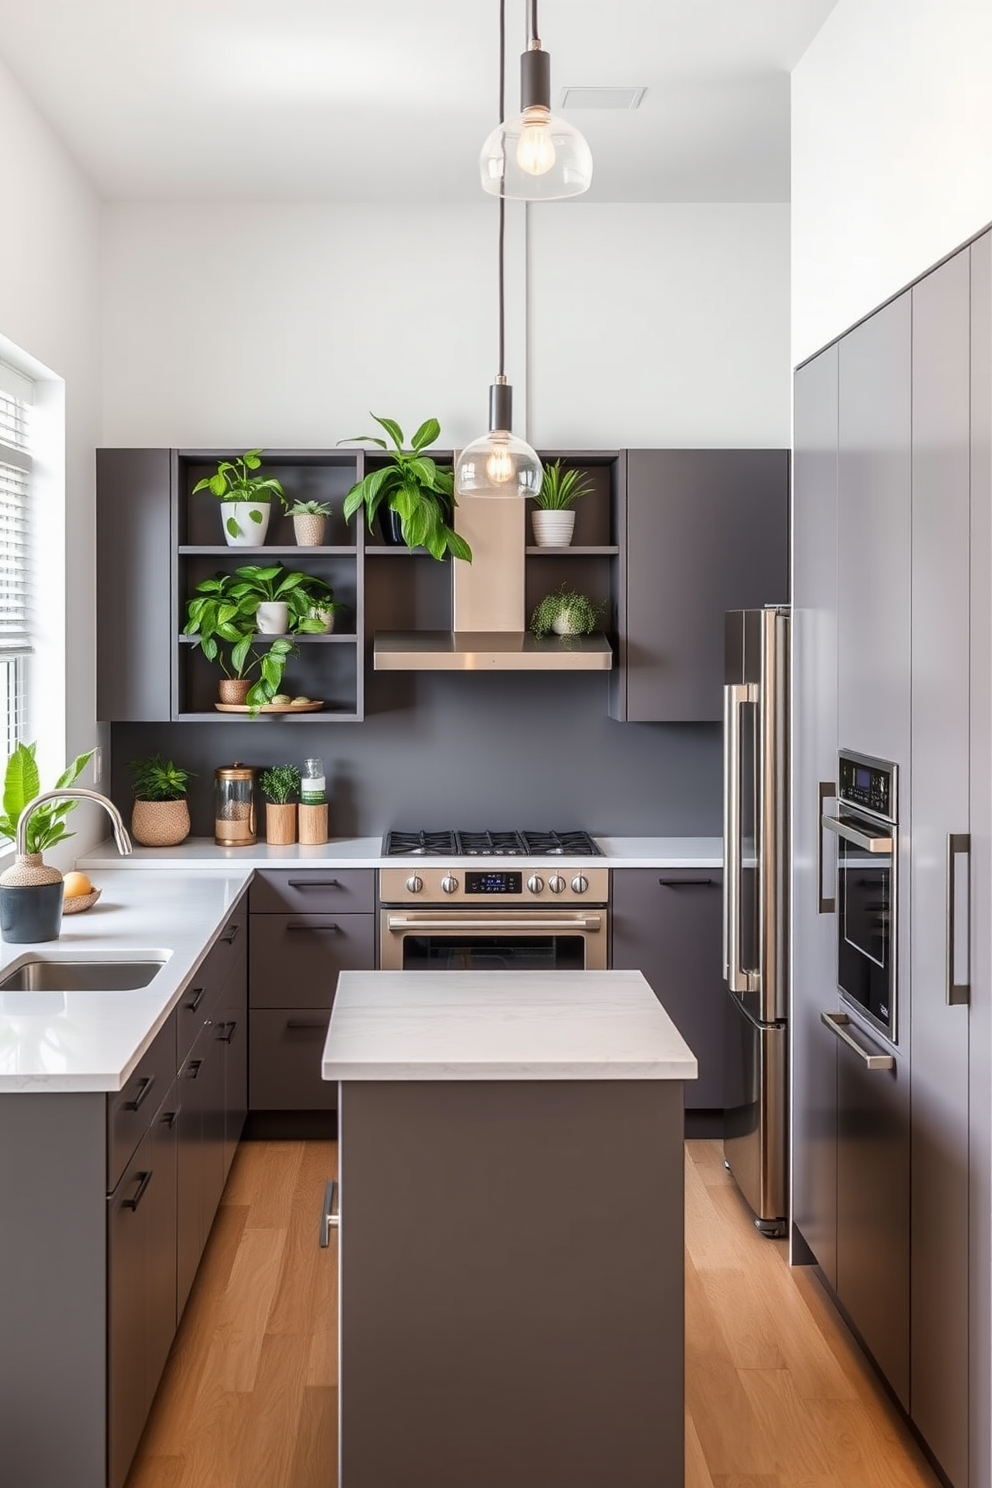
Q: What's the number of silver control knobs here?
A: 5